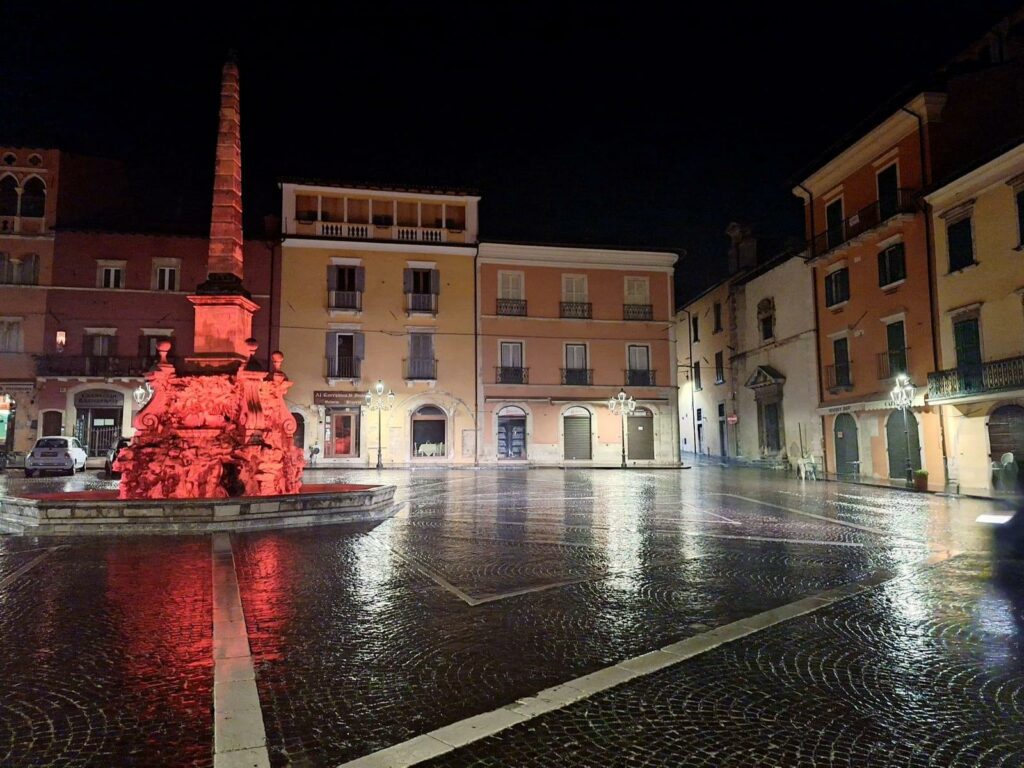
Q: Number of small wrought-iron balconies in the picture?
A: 12